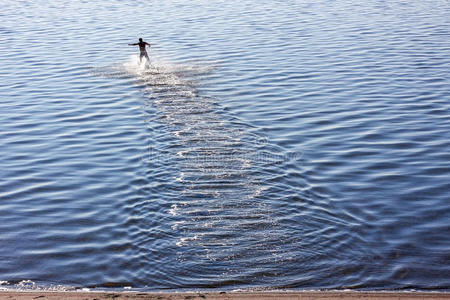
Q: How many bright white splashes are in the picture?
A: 1